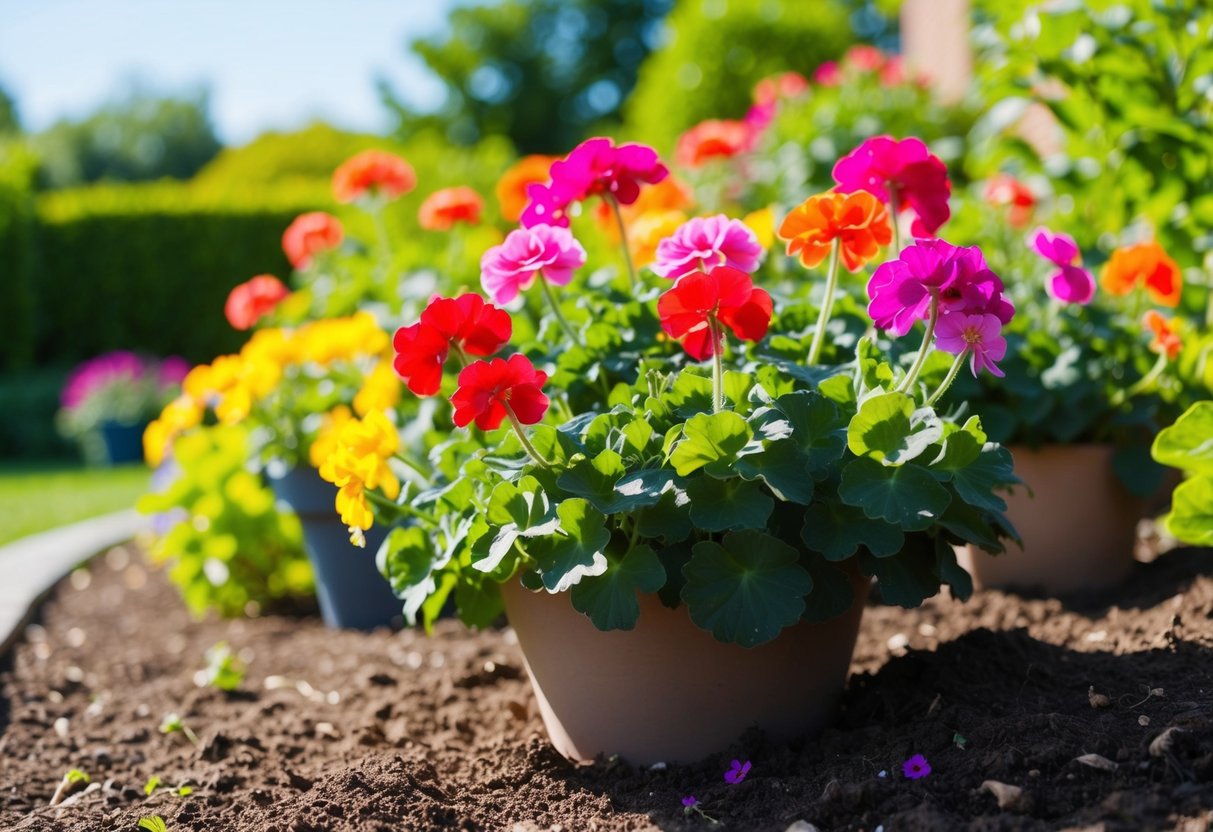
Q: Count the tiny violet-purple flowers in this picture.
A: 3